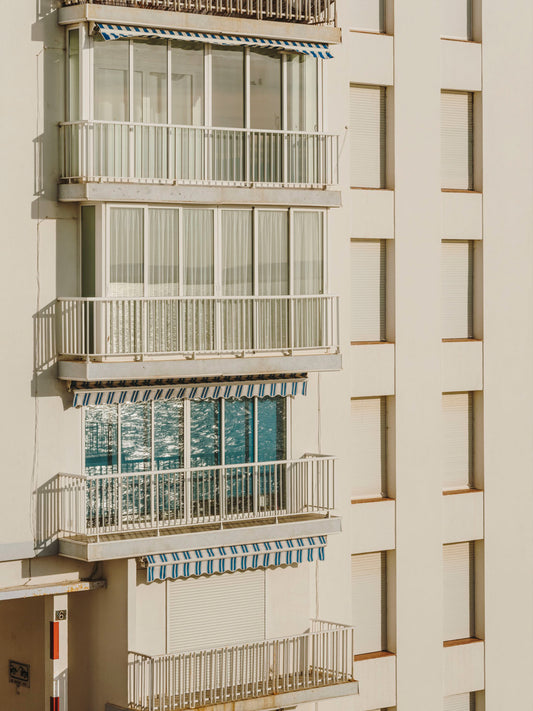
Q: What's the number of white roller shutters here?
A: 12